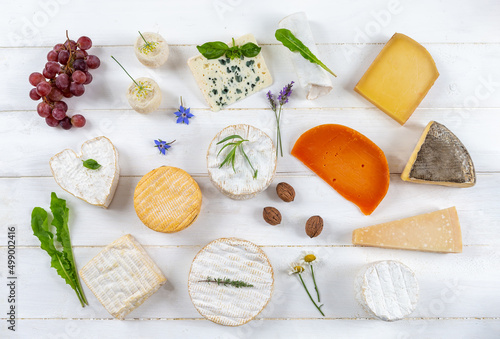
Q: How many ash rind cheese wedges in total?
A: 1